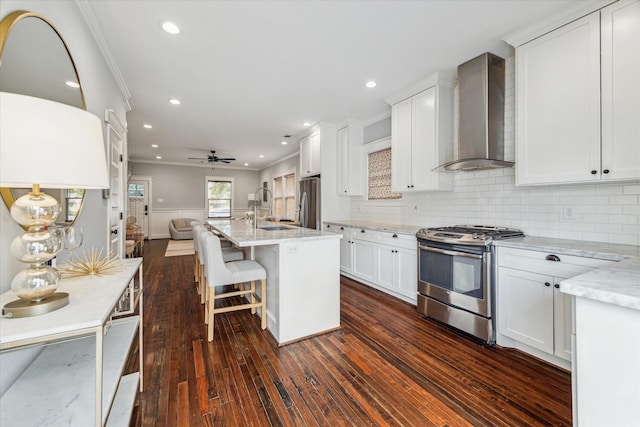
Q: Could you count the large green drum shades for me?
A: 0